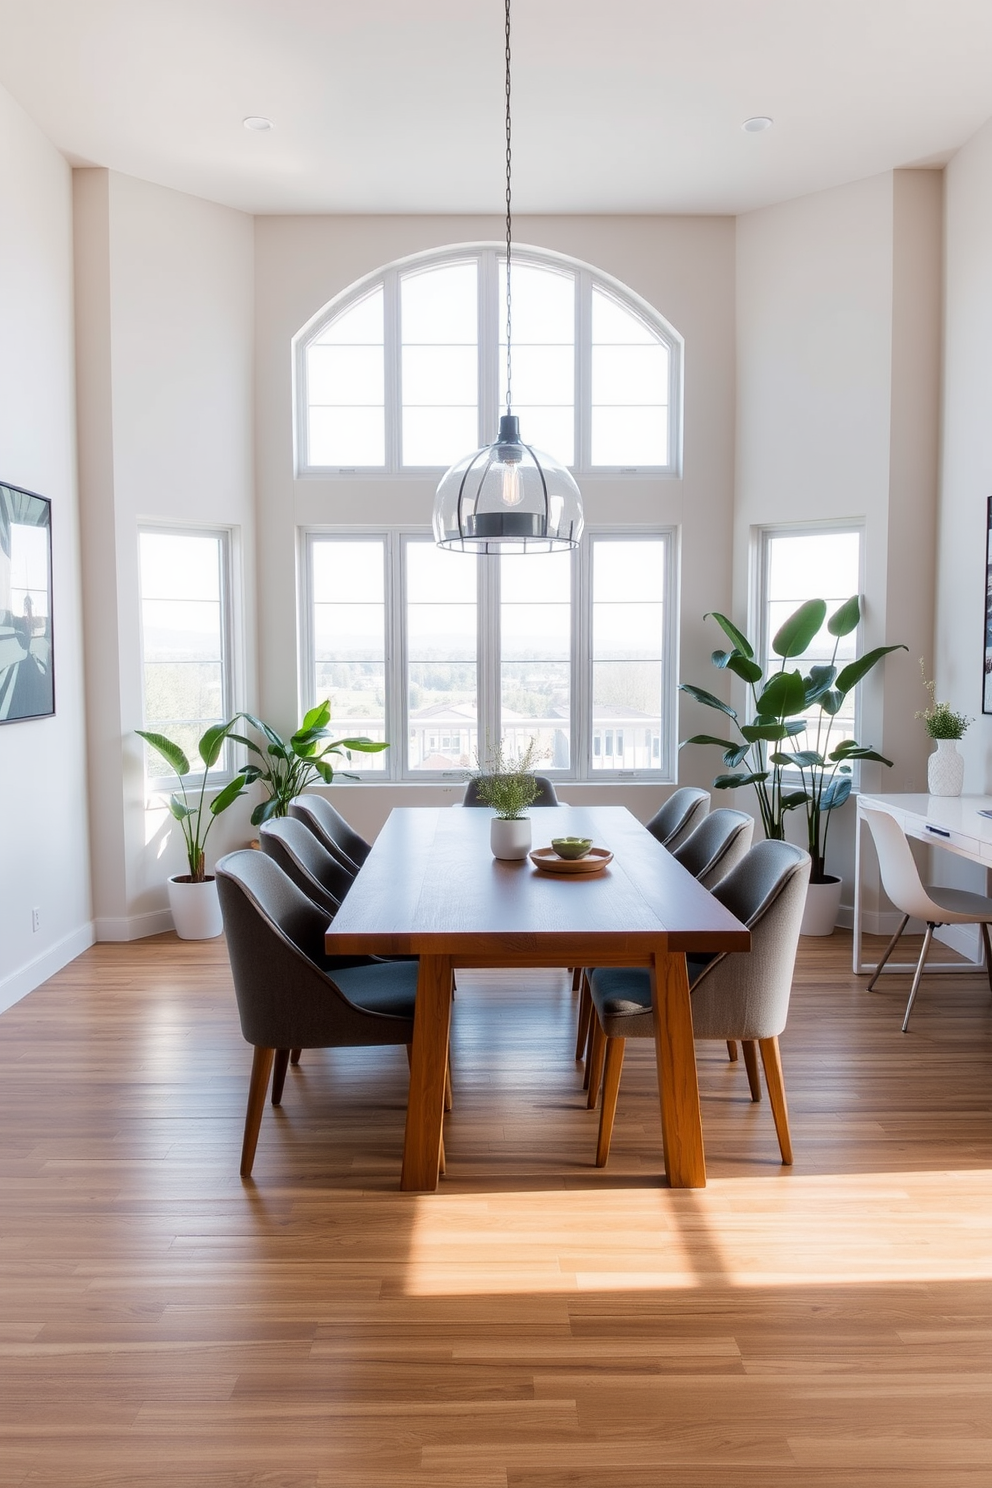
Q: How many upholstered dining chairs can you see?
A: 7